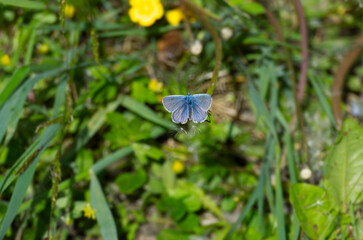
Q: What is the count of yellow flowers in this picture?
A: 8